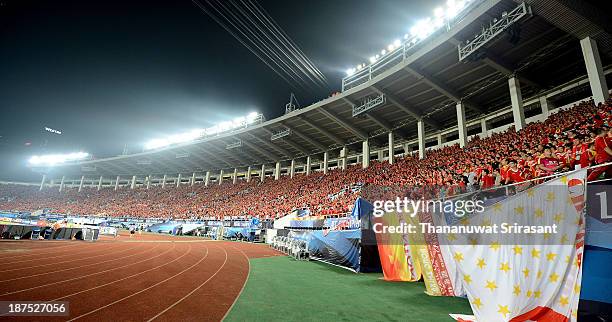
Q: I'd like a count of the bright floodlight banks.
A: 3